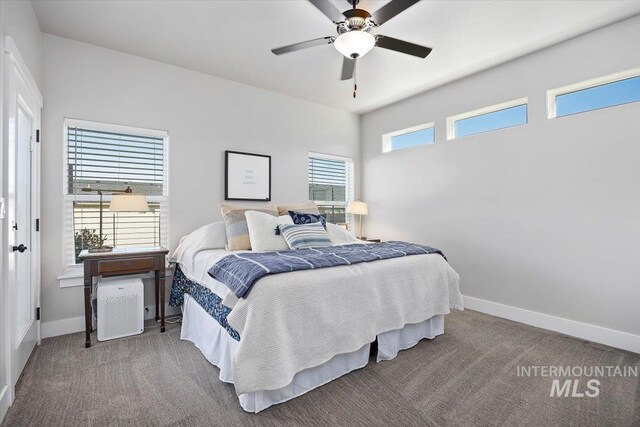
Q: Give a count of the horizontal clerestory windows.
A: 3